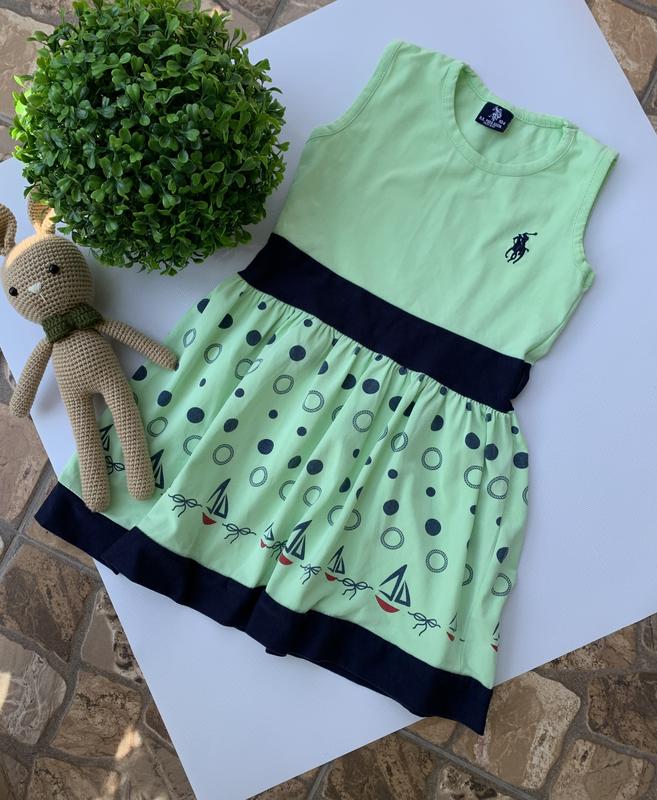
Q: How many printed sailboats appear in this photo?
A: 9